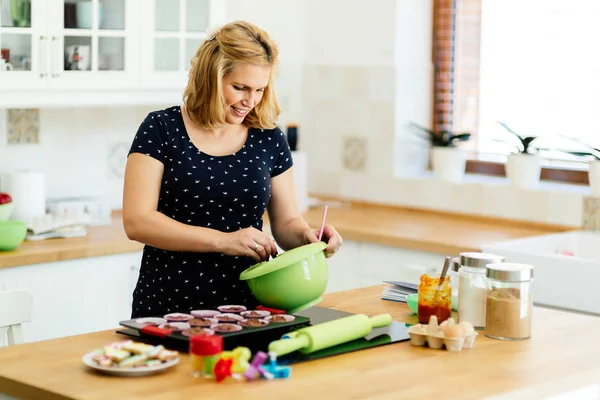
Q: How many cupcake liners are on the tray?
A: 12